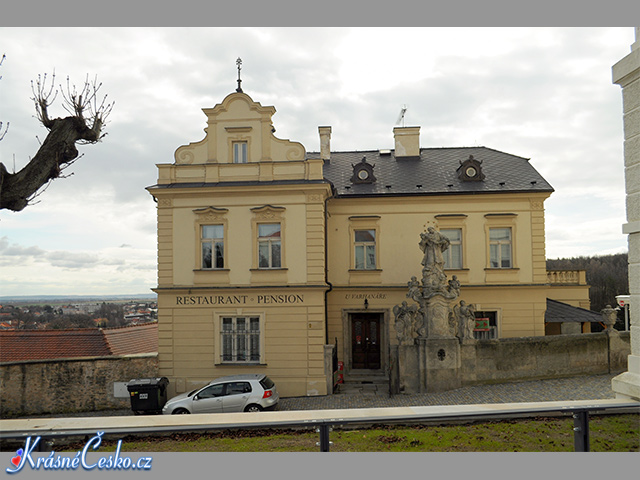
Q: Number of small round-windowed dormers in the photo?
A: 2